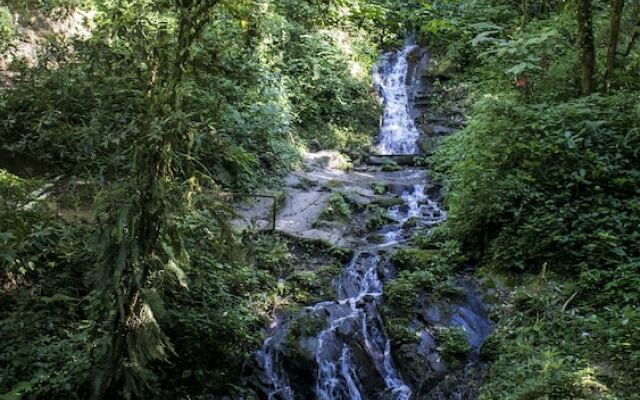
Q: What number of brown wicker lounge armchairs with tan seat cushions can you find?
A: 0